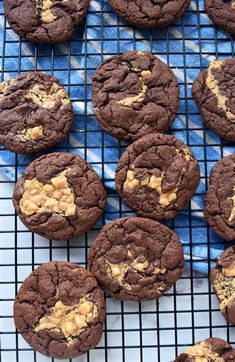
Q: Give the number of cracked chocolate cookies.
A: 13